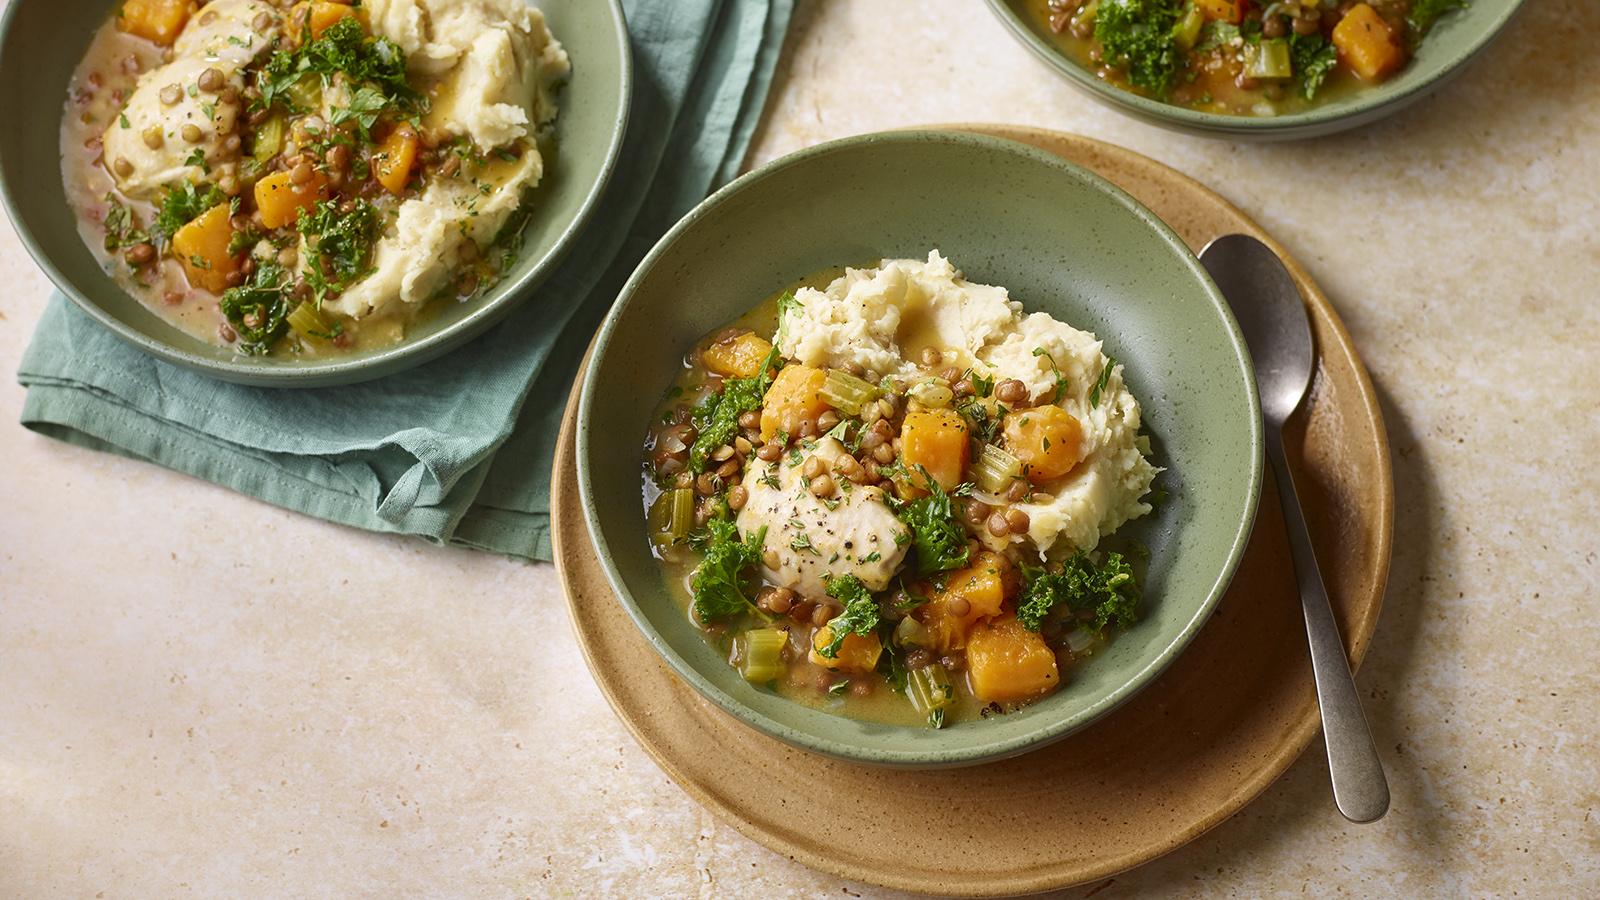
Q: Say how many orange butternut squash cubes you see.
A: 14